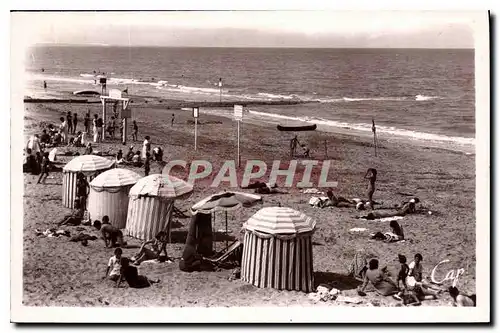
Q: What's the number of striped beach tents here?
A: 4